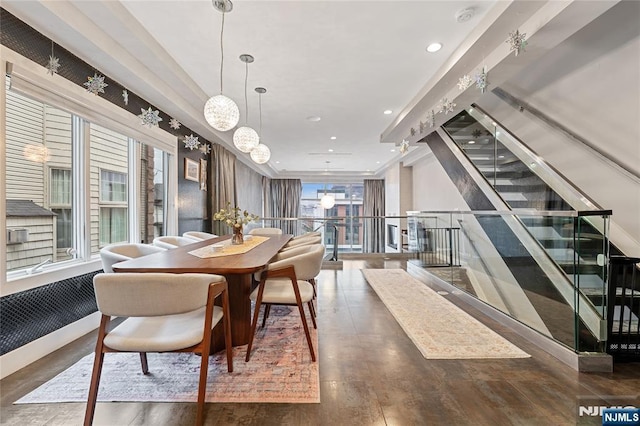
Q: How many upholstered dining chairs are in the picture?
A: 8